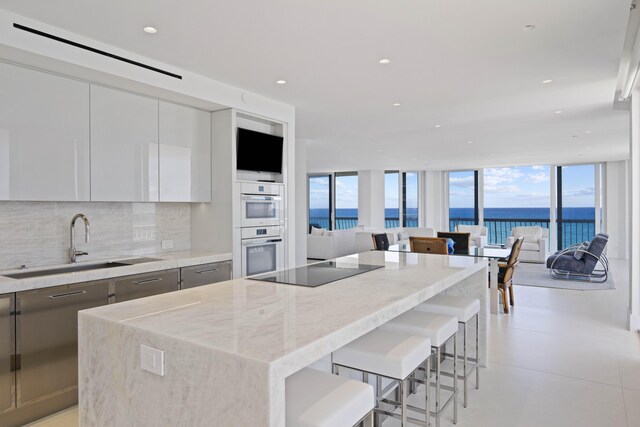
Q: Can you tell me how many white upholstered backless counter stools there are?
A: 4